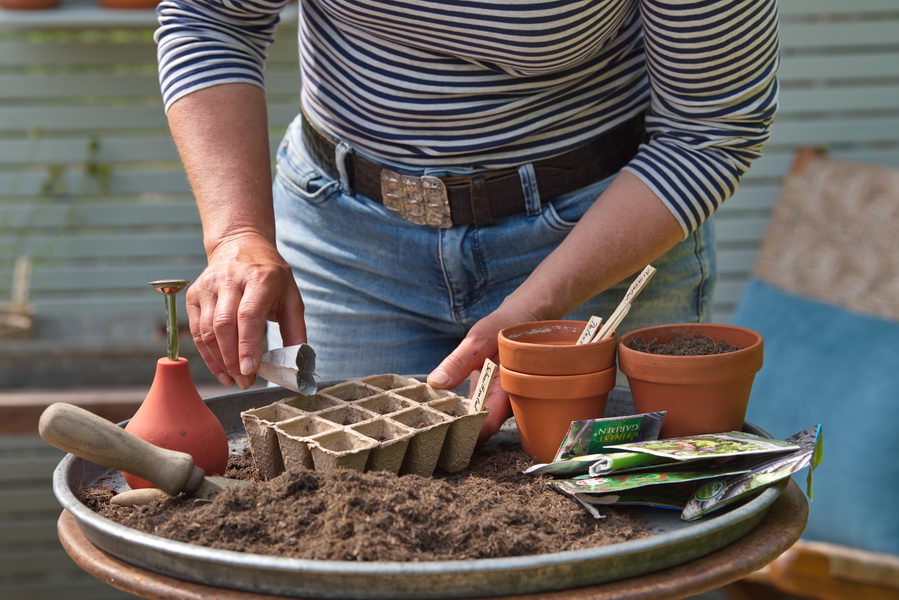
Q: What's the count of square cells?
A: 12